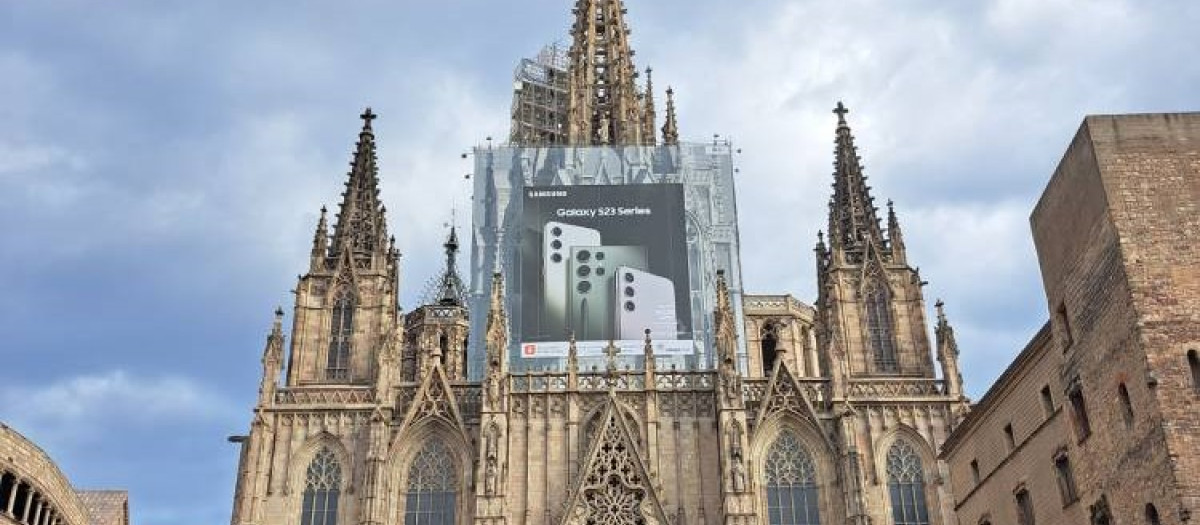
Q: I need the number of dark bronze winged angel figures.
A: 0